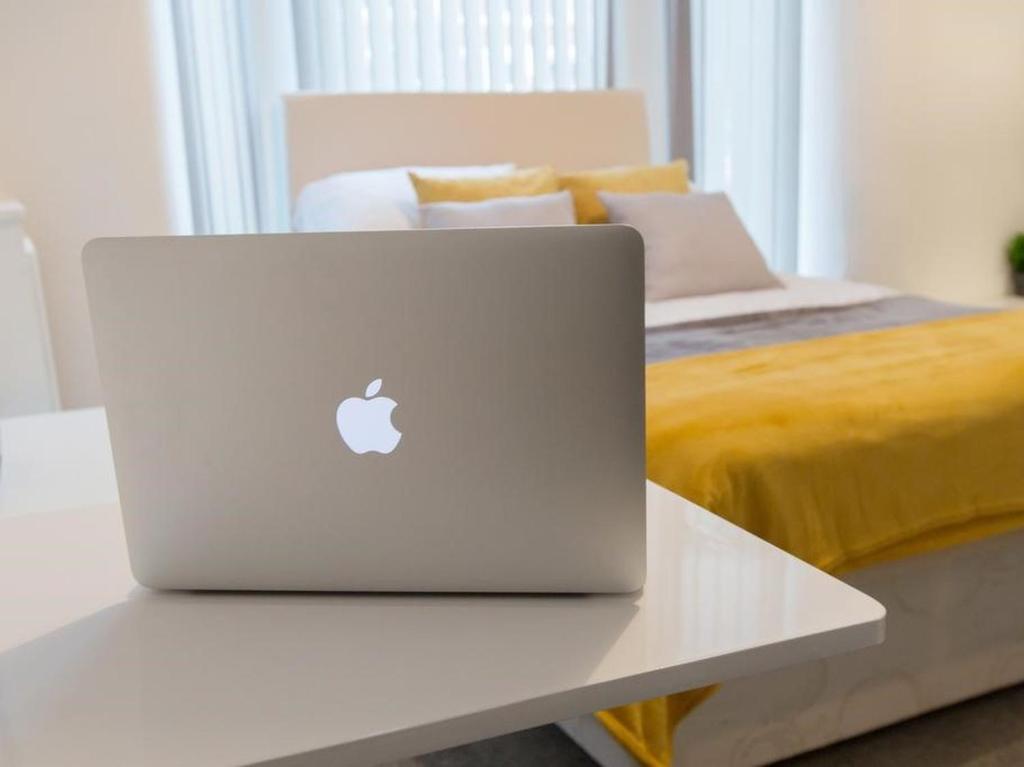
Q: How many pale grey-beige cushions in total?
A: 2